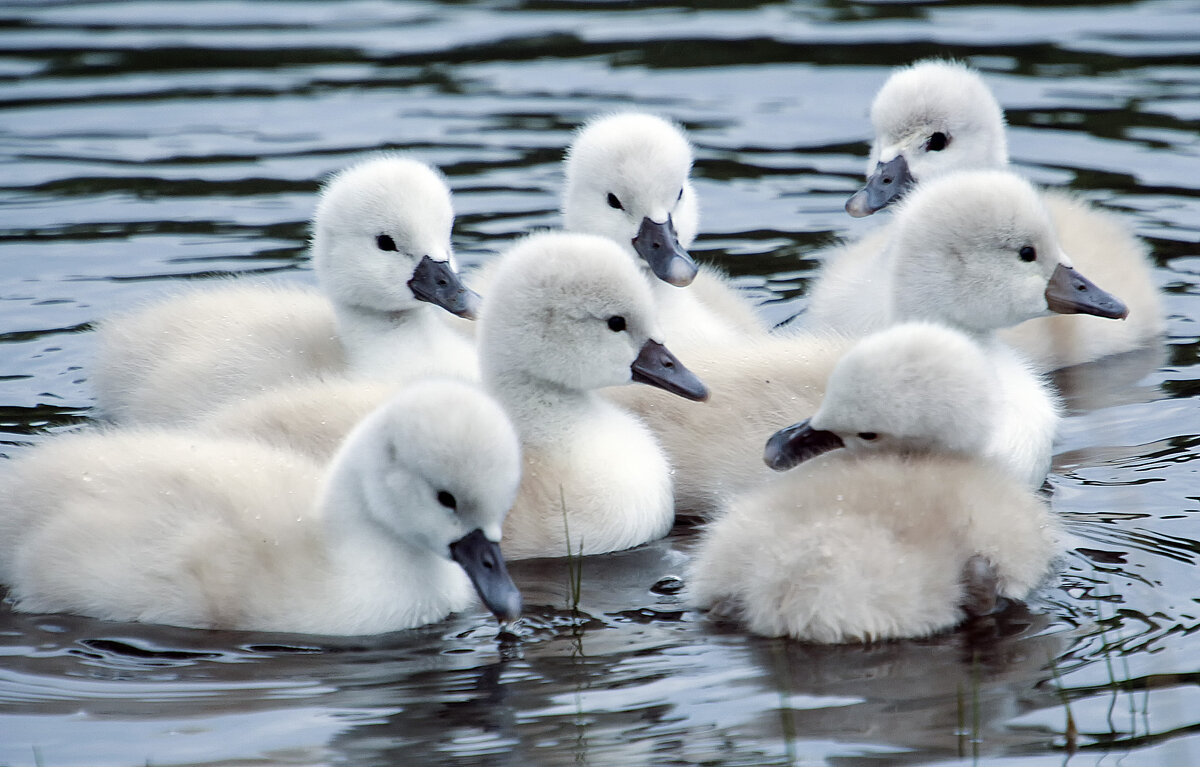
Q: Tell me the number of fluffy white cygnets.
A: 7